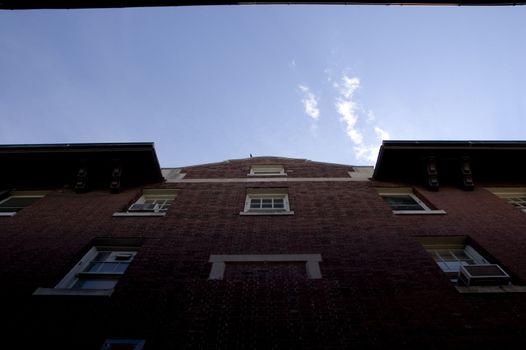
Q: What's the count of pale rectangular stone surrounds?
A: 1